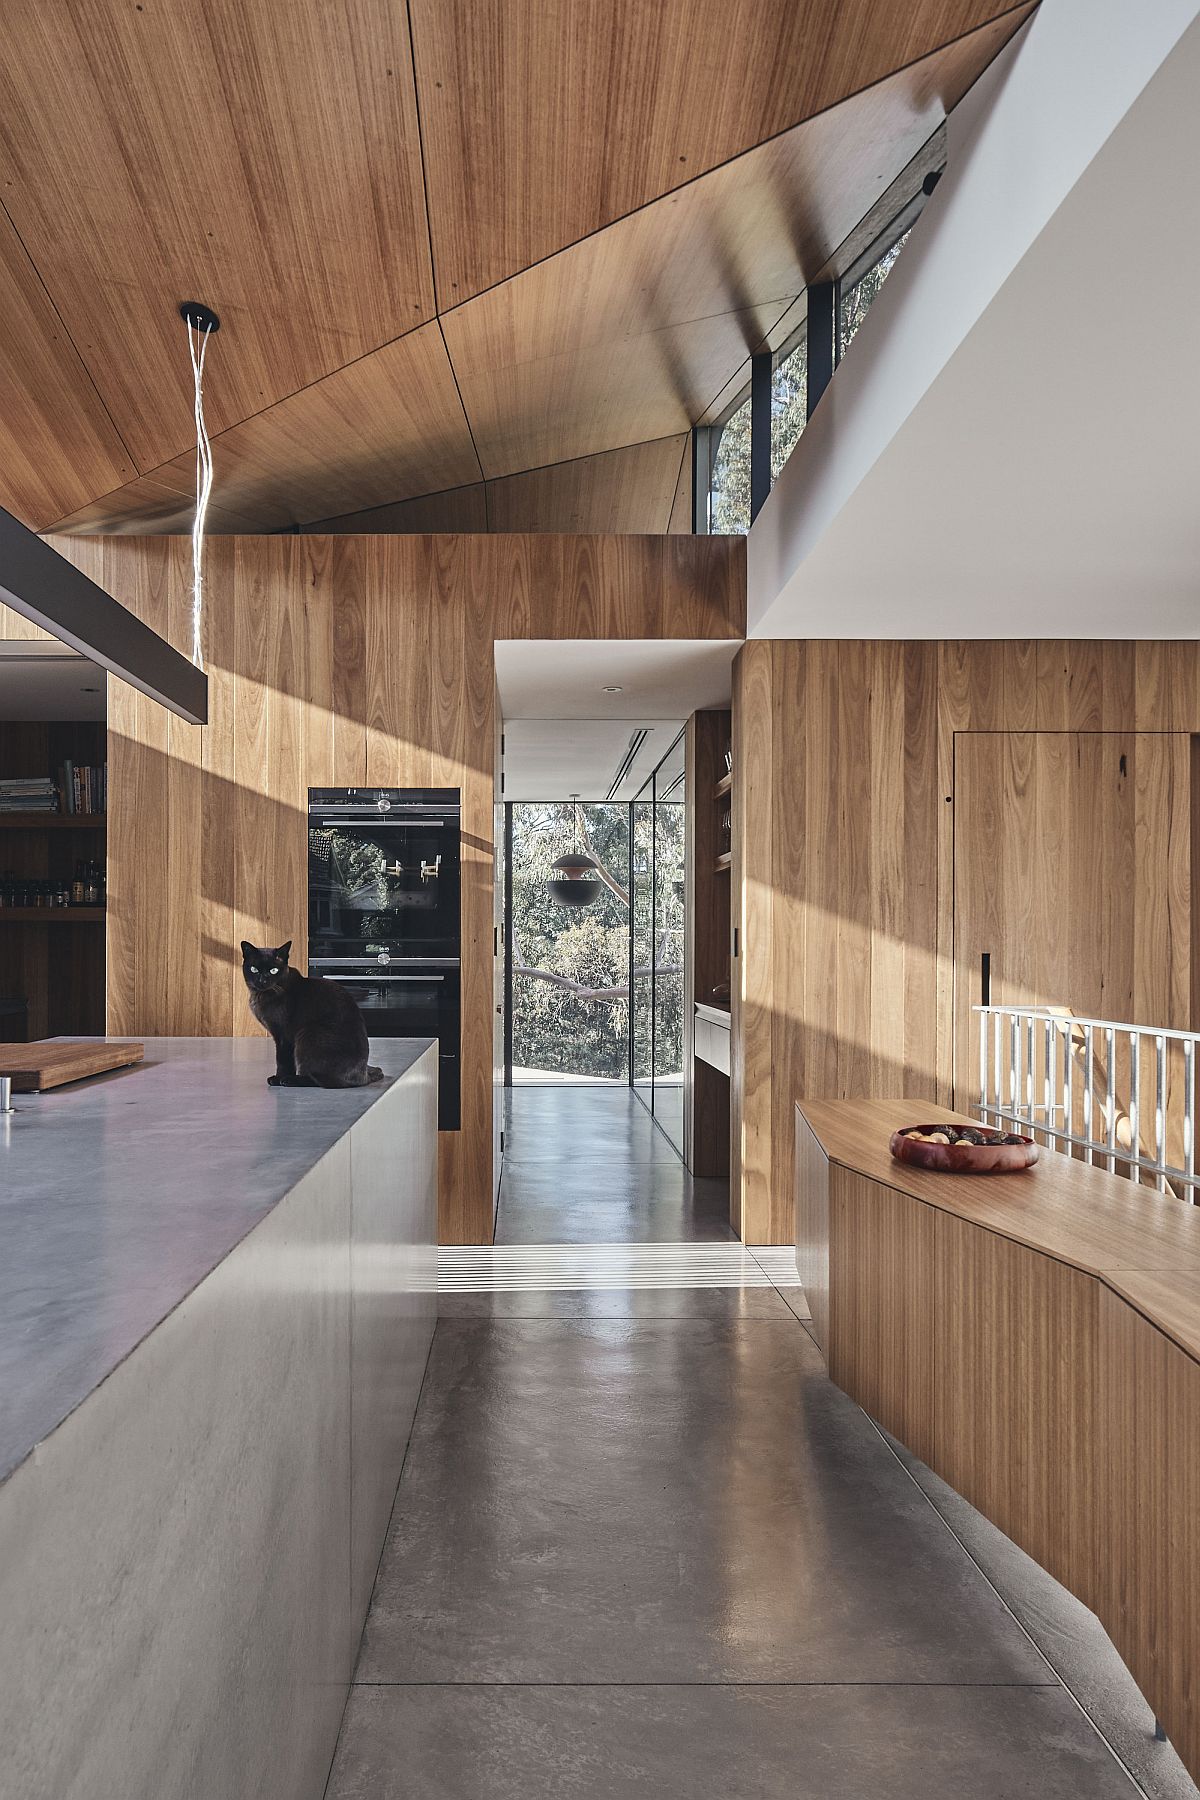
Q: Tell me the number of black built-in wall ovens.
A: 2